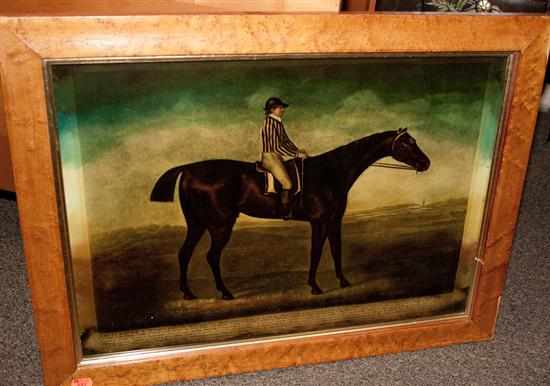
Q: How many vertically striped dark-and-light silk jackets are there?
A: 1